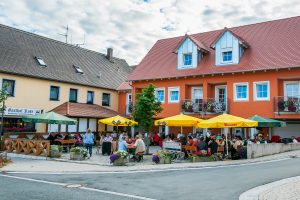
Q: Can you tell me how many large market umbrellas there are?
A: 5